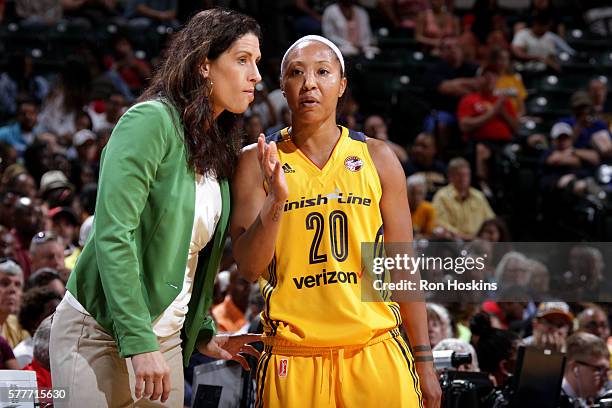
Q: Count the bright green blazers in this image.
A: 1